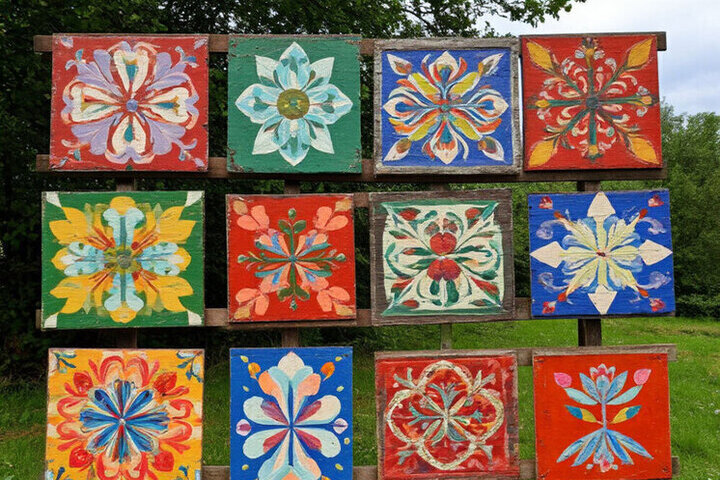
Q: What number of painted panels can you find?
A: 12